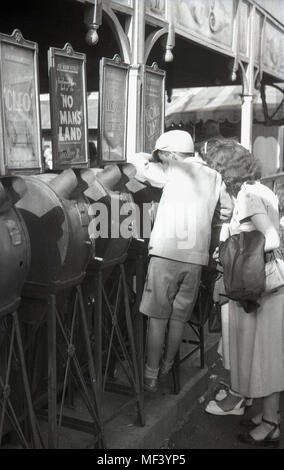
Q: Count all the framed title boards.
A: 4